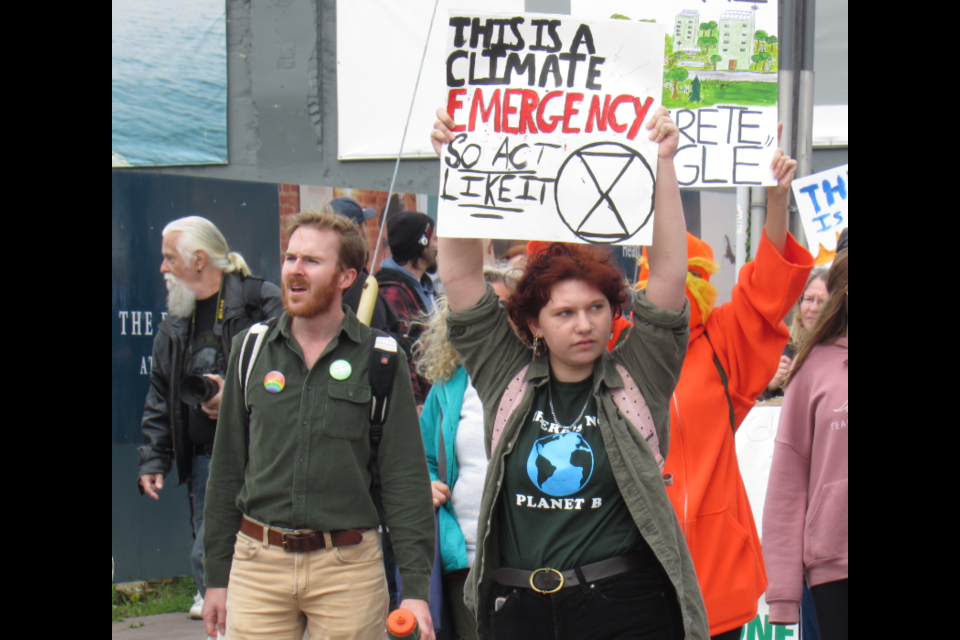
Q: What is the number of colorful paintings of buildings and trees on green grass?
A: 1